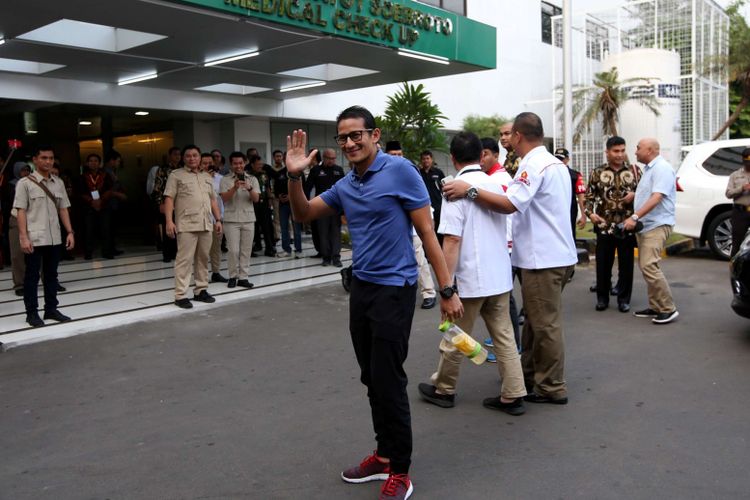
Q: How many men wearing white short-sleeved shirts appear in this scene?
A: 2